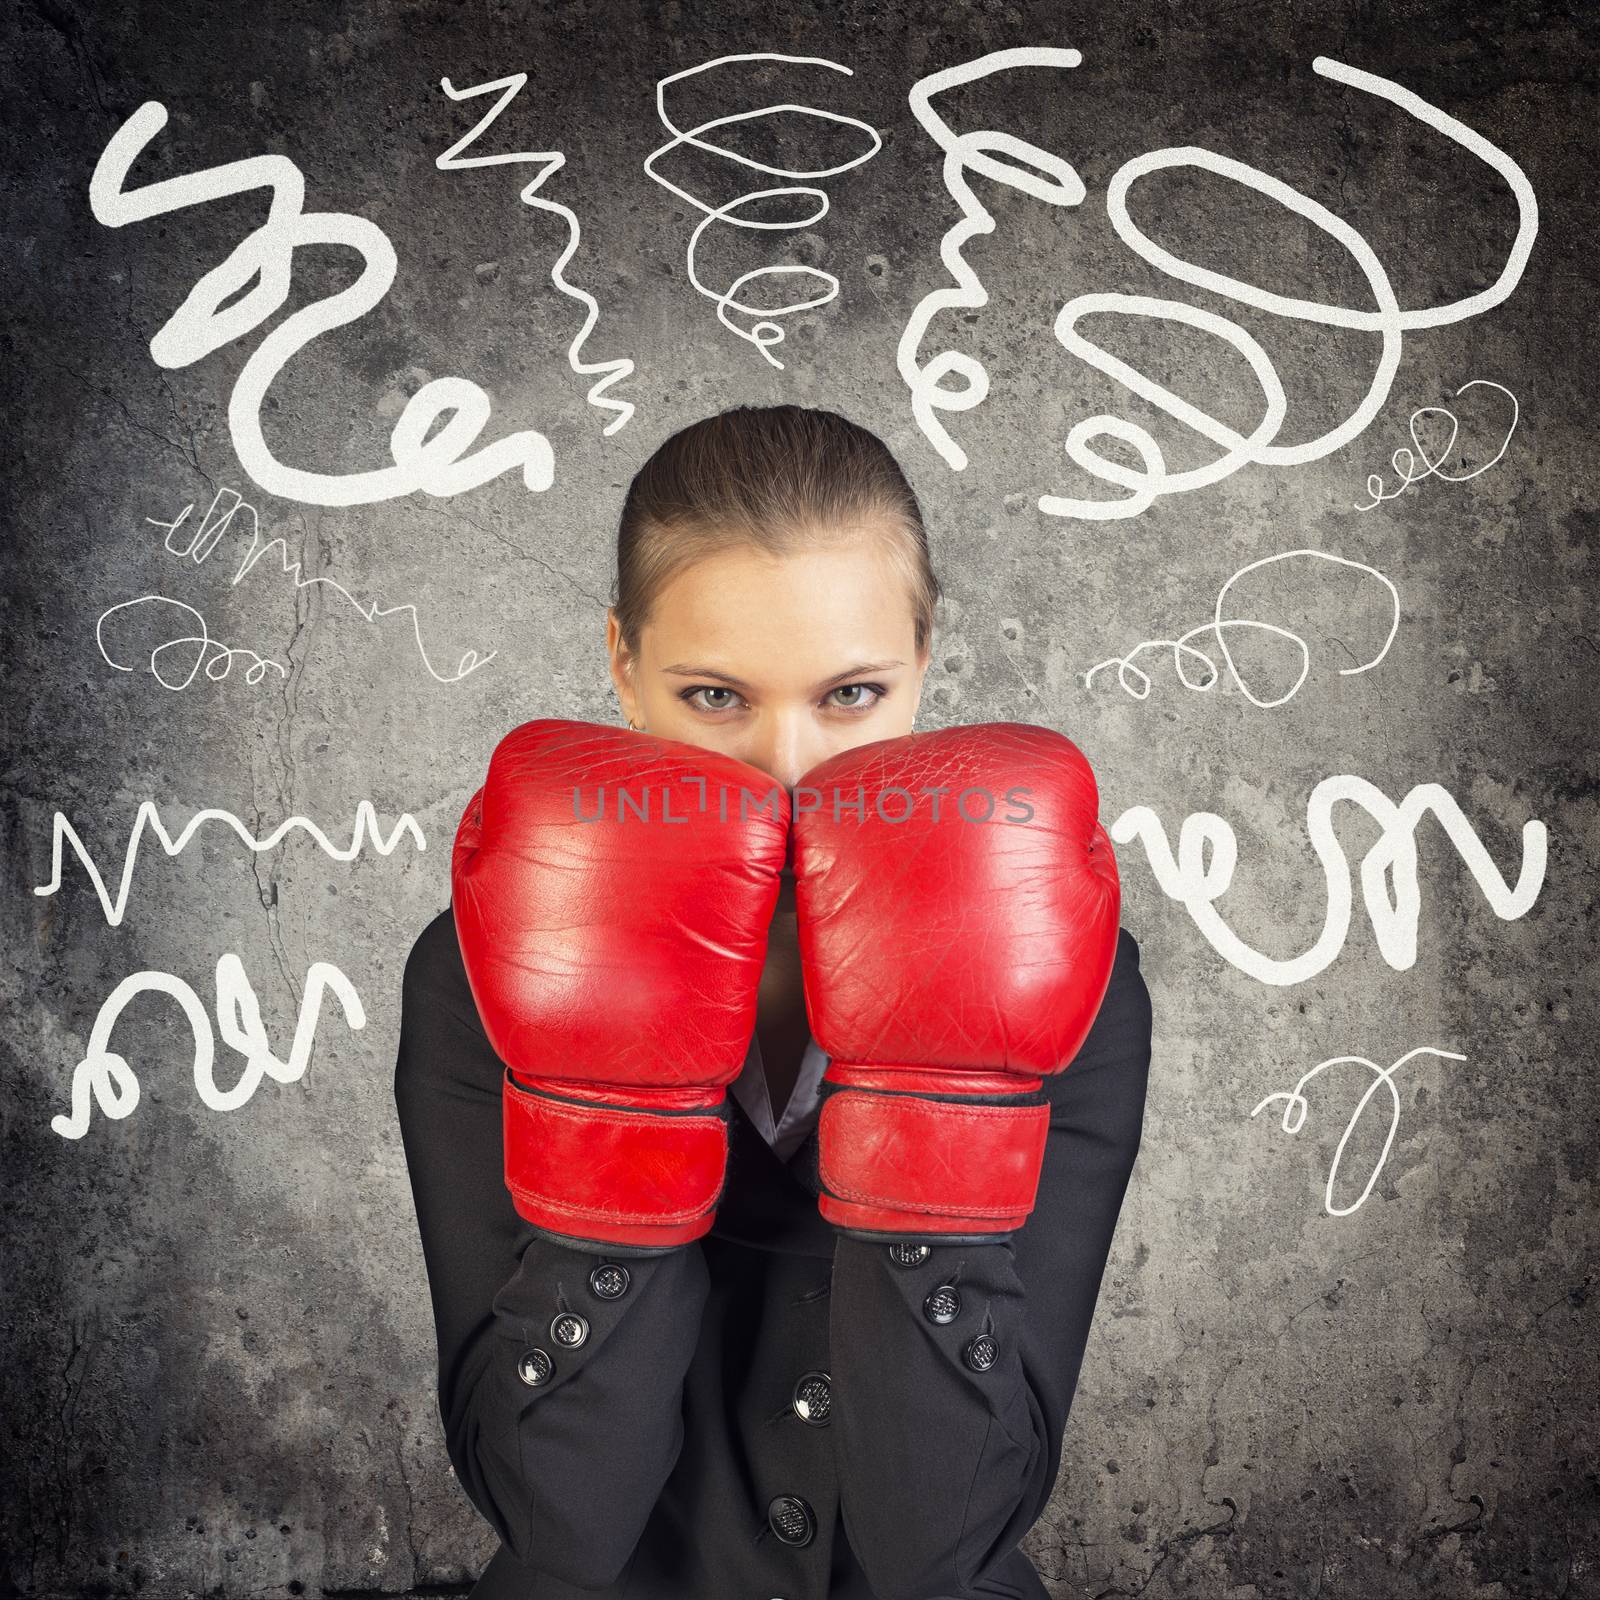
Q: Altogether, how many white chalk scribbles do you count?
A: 13